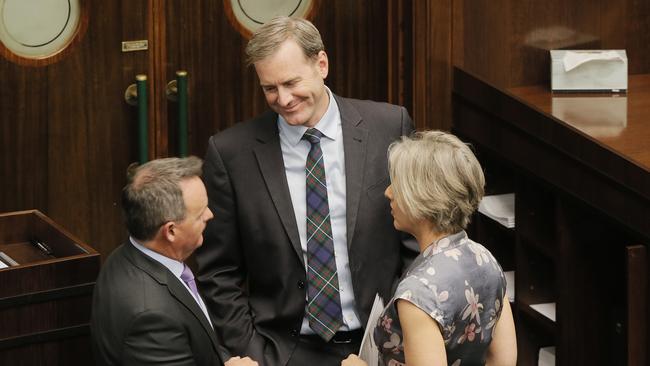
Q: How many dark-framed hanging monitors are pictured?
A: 0